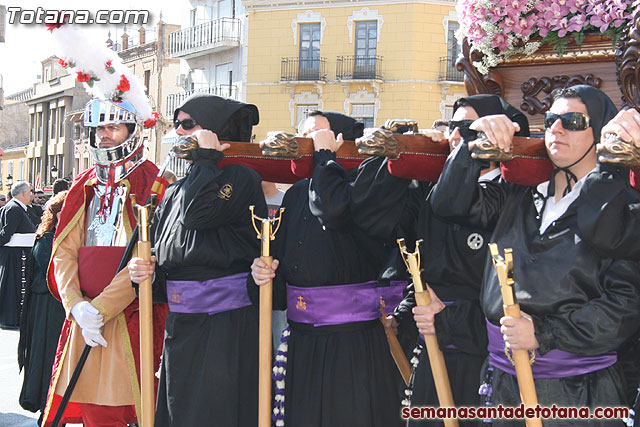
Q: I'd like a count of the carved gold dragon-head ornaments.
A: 5